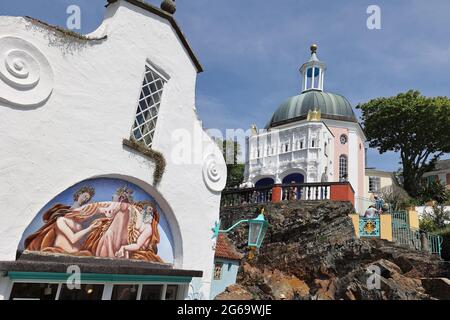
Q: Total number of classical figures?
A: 3